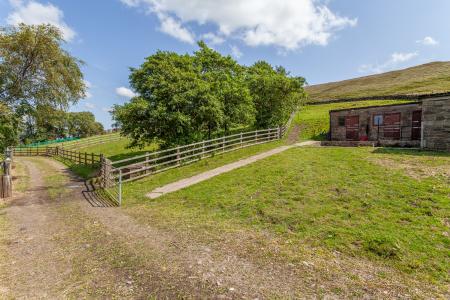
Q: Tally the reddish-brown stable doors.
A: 3